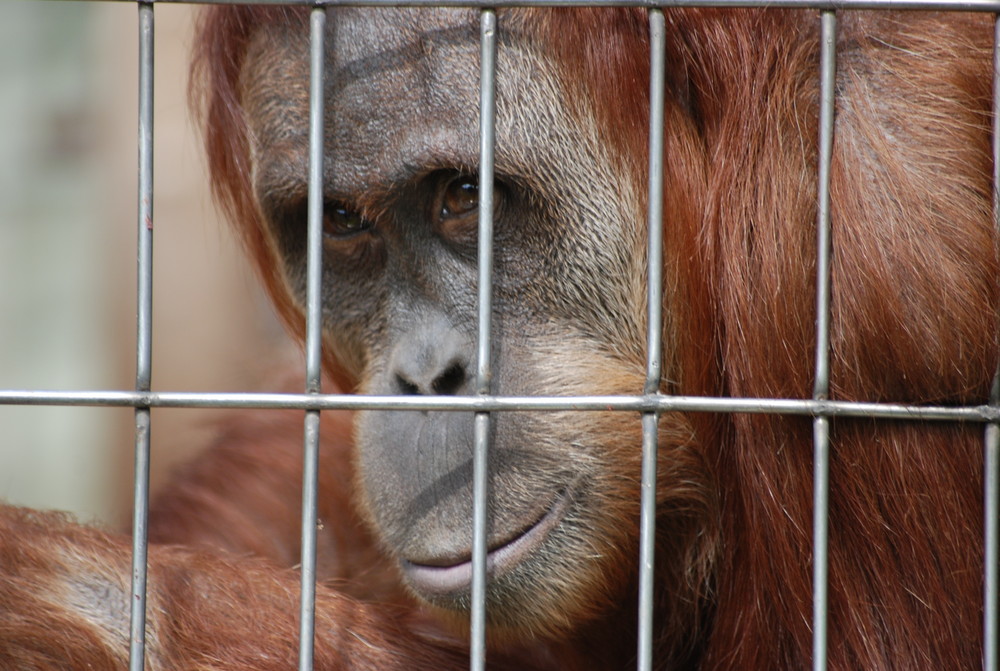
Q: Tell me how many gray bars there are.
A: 8